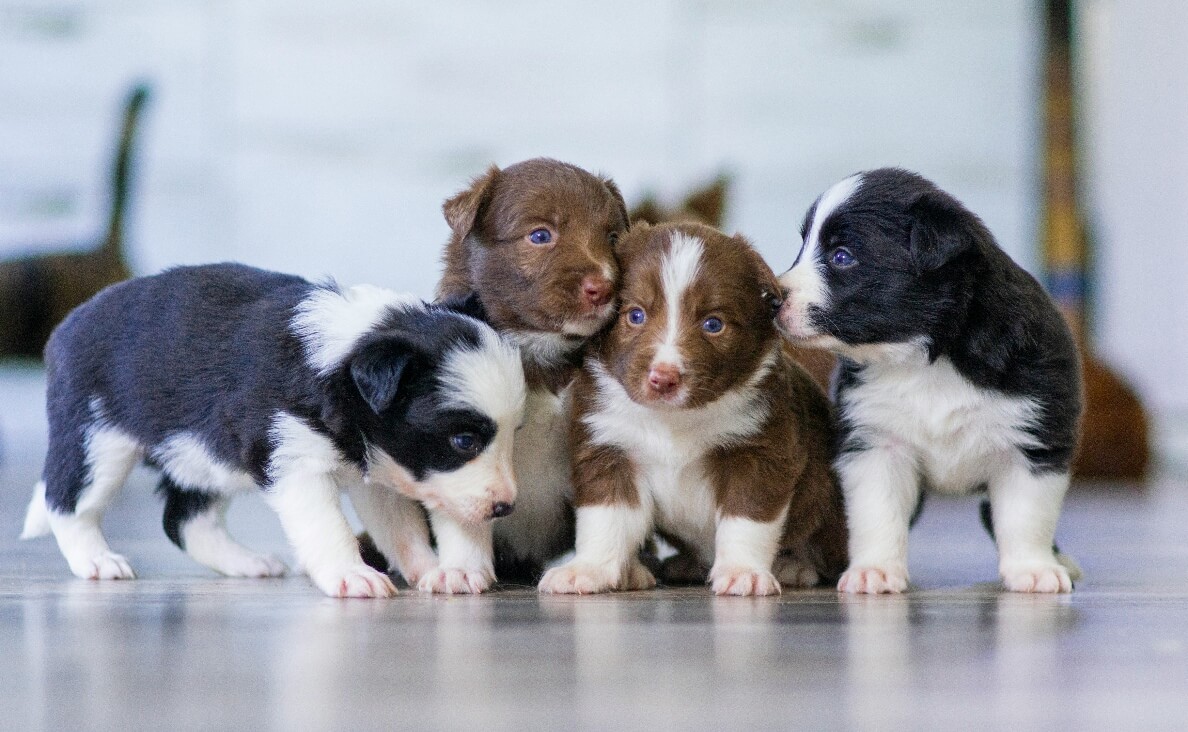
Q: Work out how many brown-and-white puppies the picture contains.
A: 2